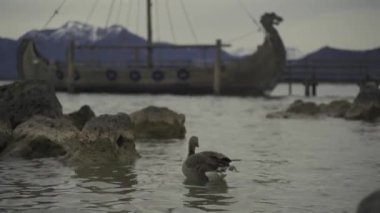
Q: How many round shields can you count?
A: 6